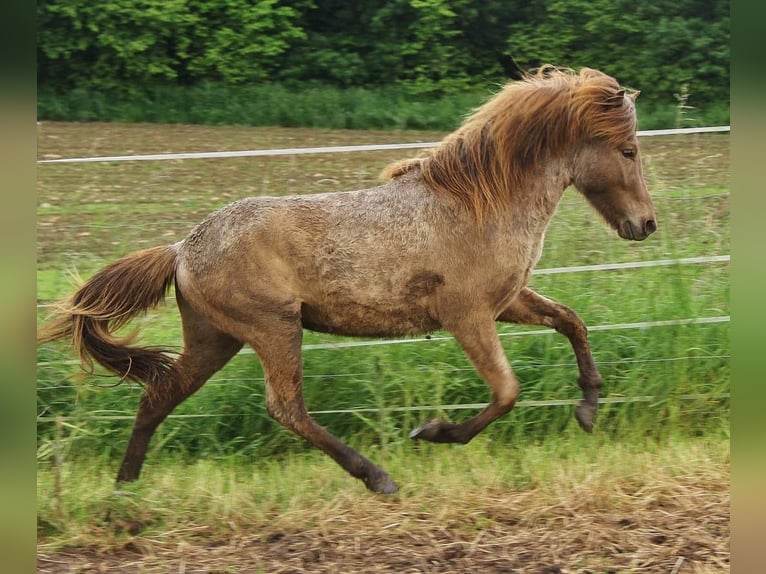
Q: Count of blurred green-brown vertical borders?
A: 2